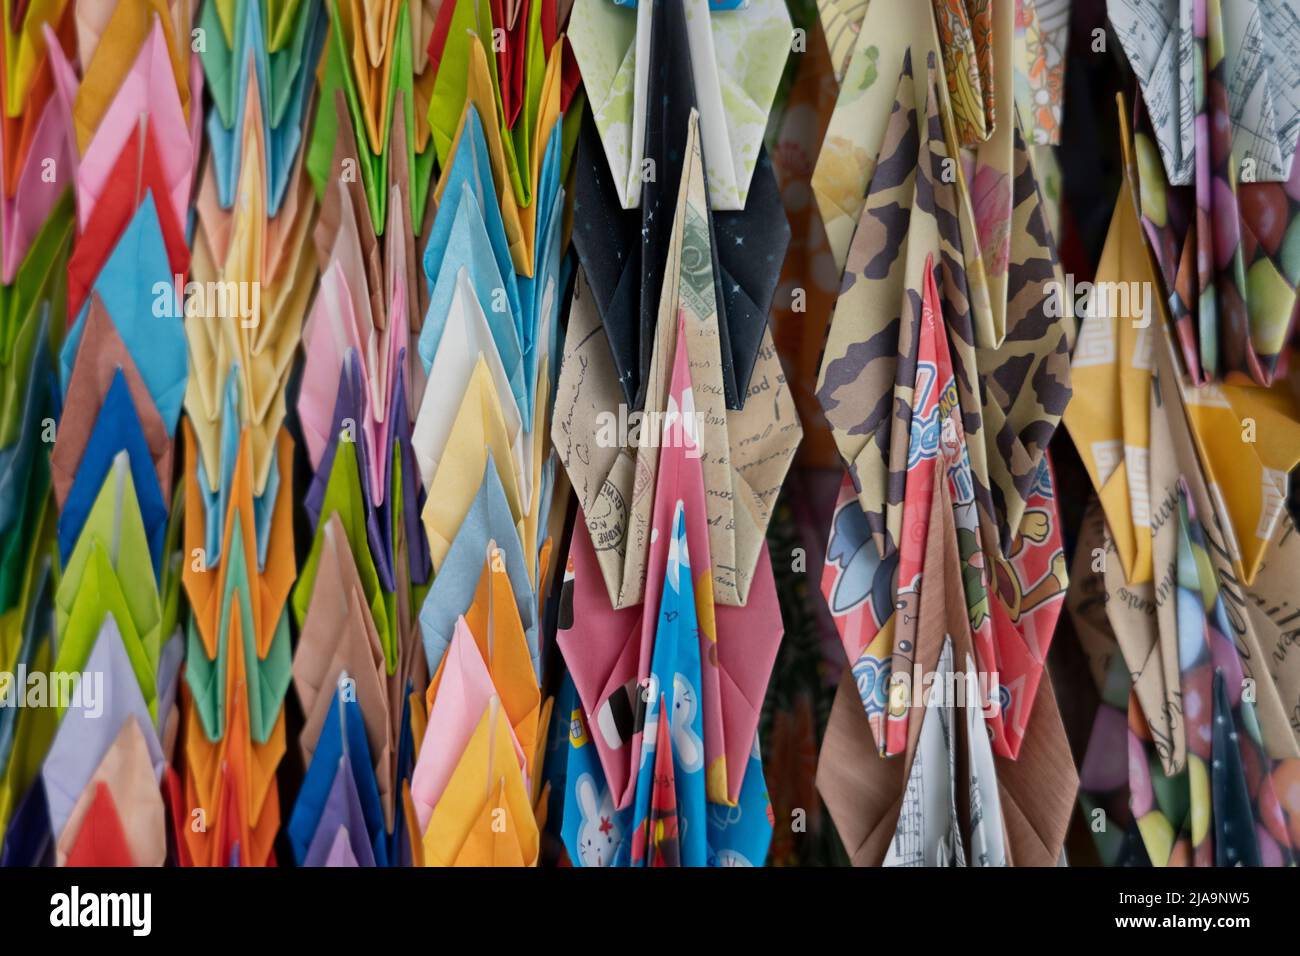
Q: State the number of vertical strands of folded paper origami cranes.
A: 8